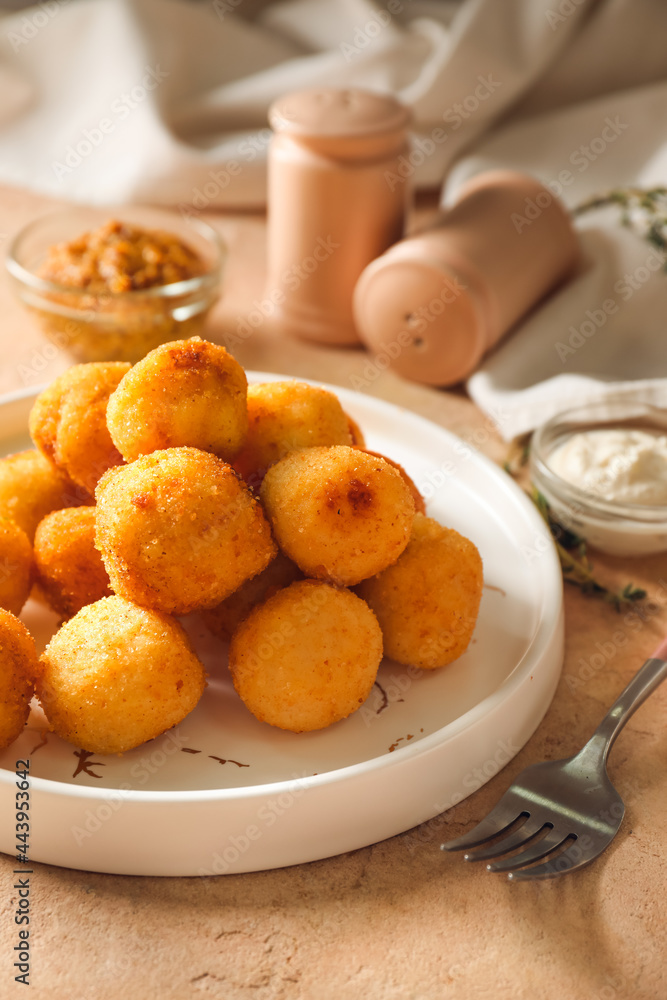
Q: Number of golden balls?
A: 15